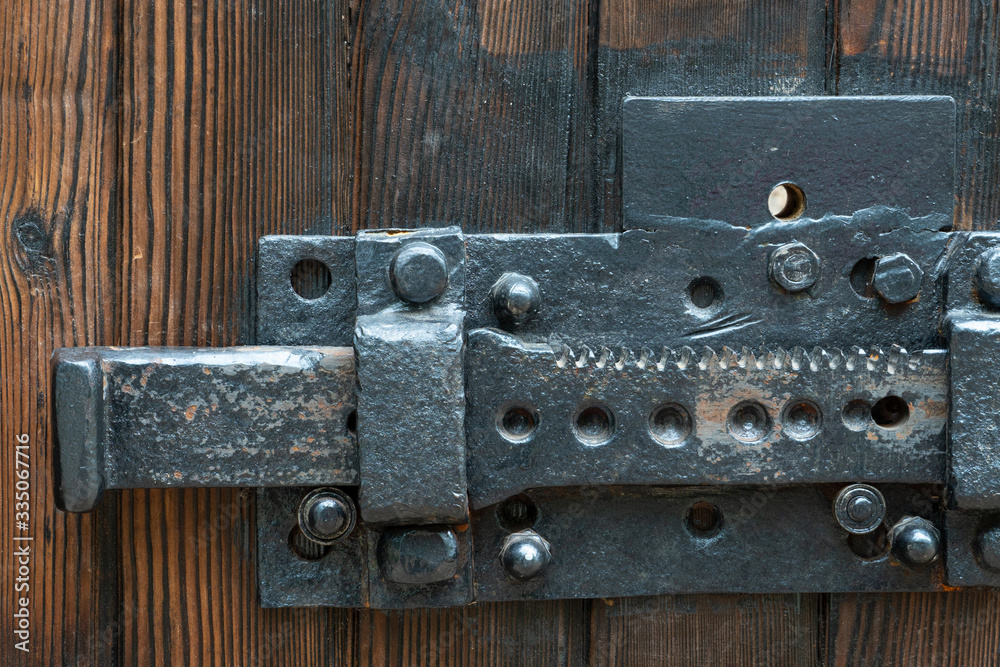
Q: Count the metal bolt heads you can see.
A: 11